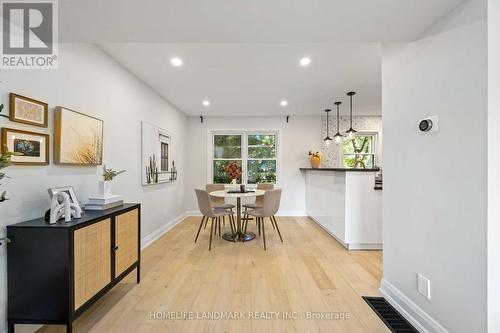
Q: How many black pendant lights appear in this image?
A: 3